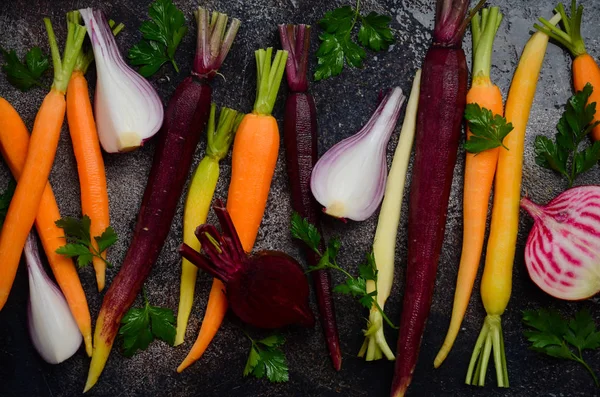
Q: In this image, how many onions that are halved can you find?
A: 3